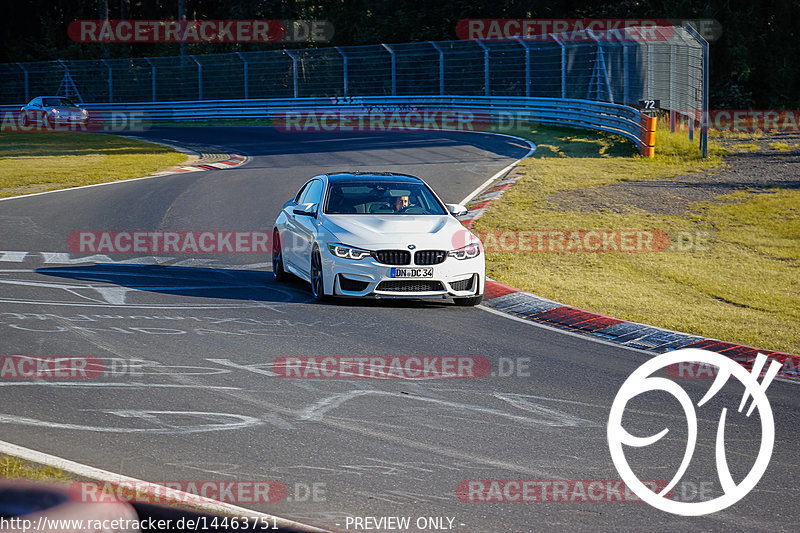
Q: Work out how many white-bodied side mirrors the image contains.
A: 2